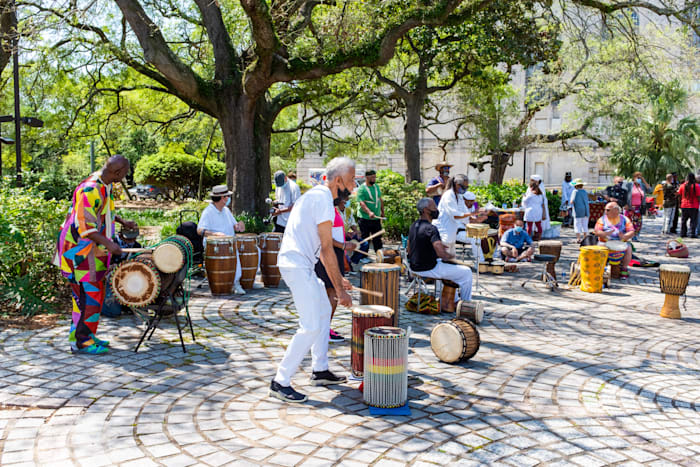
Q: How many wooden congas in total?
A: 3